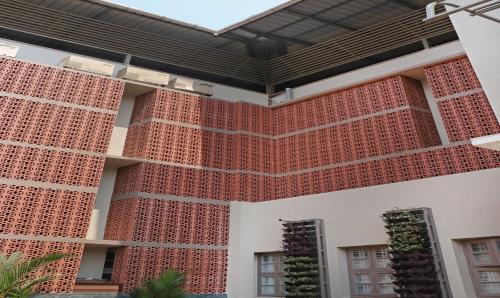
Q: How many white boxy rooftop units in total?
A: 4